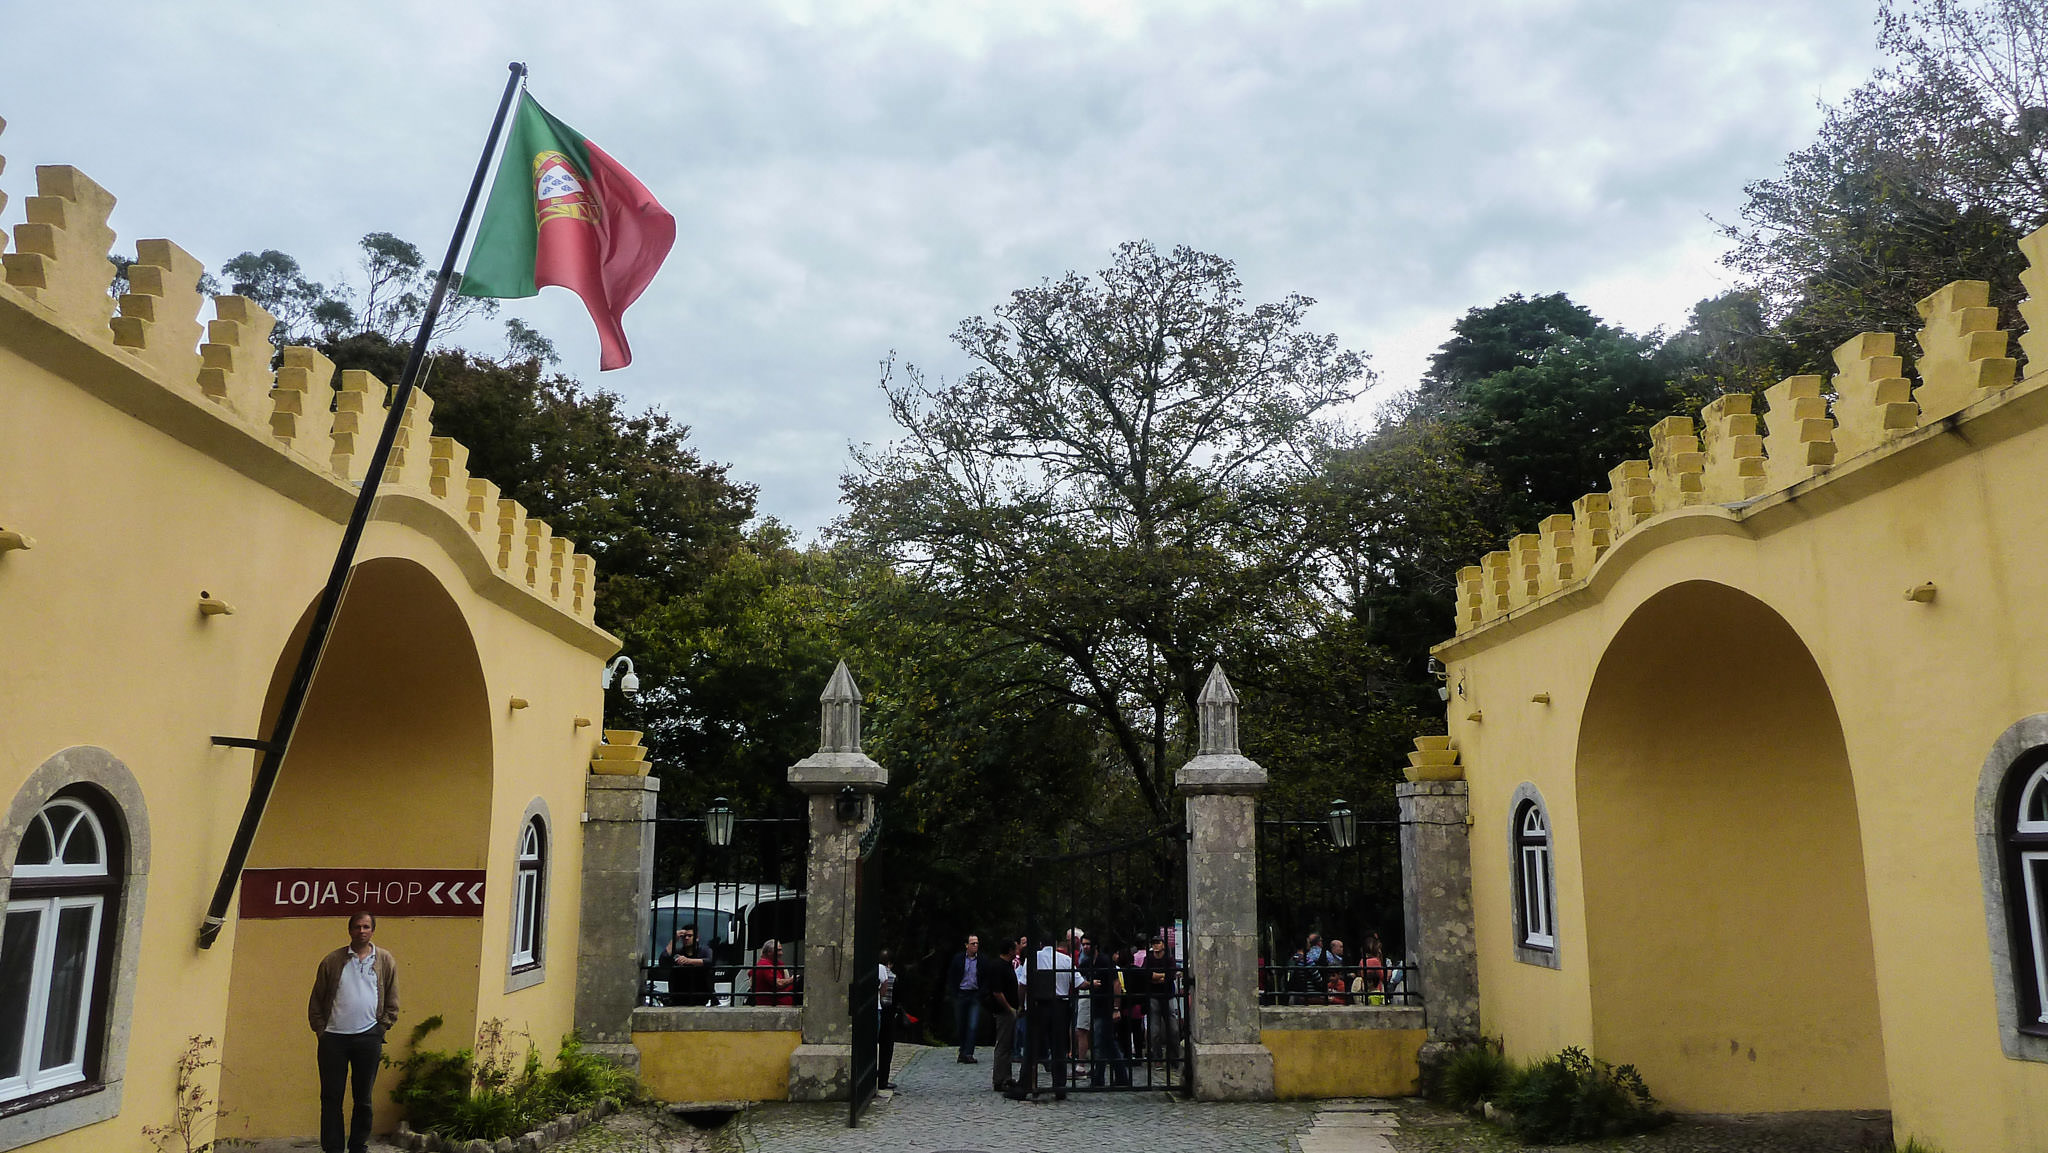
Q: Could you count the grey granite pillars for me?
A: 4